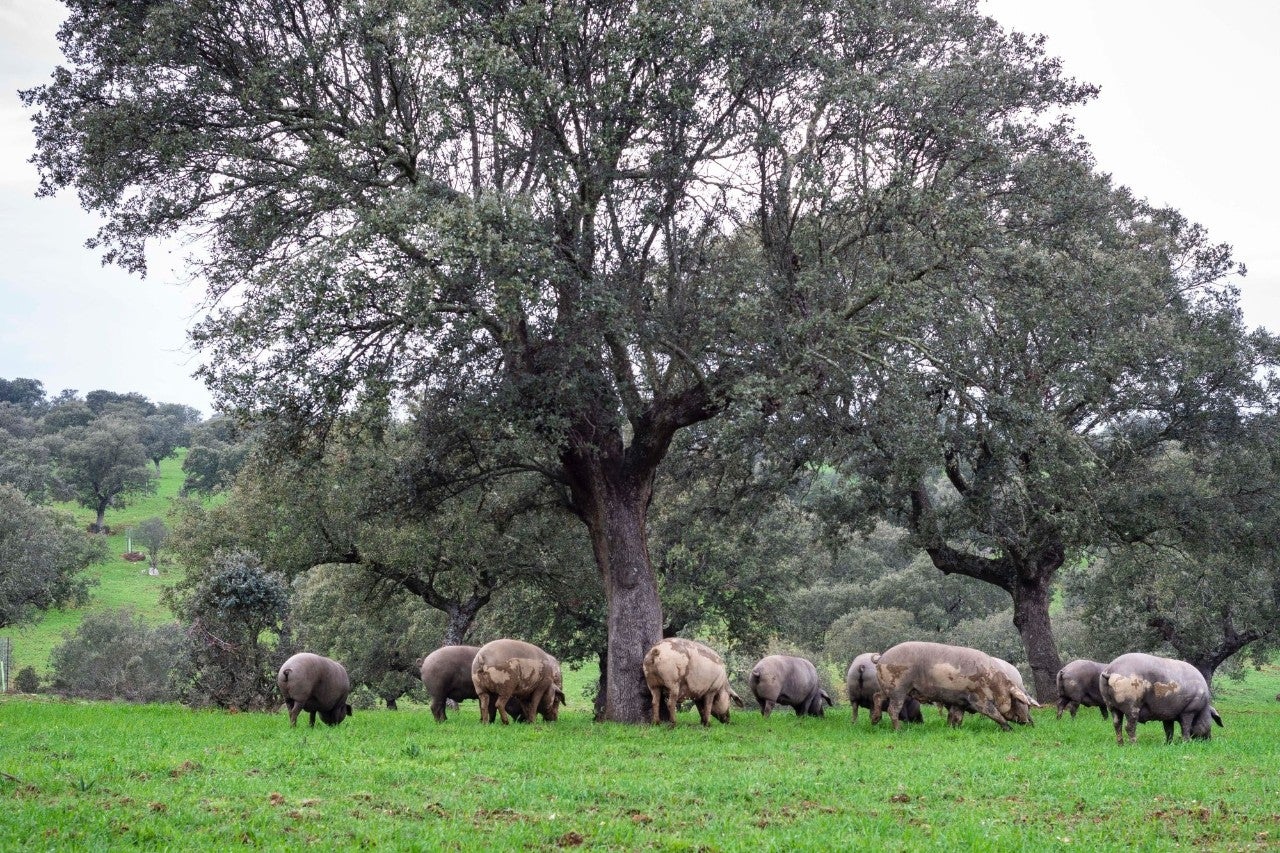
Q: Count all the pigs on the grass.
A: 10